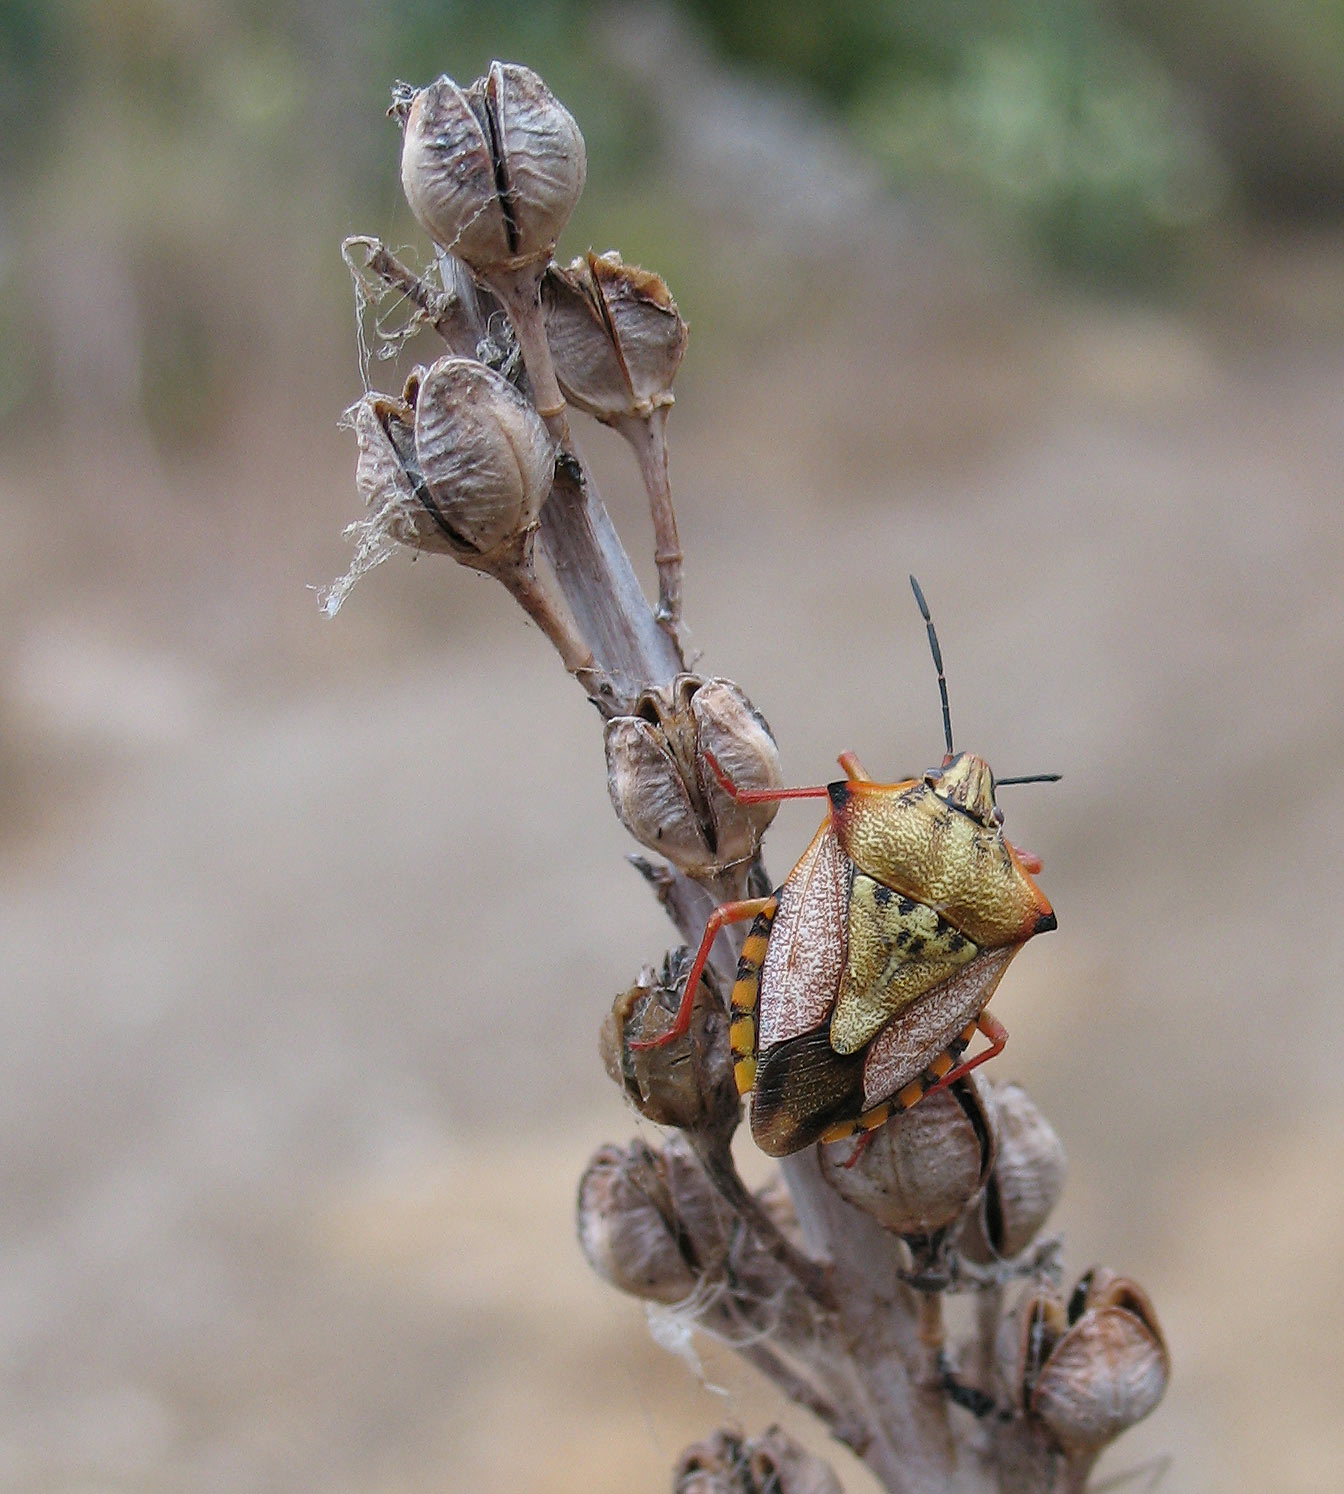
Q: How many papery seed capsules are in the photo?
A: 10